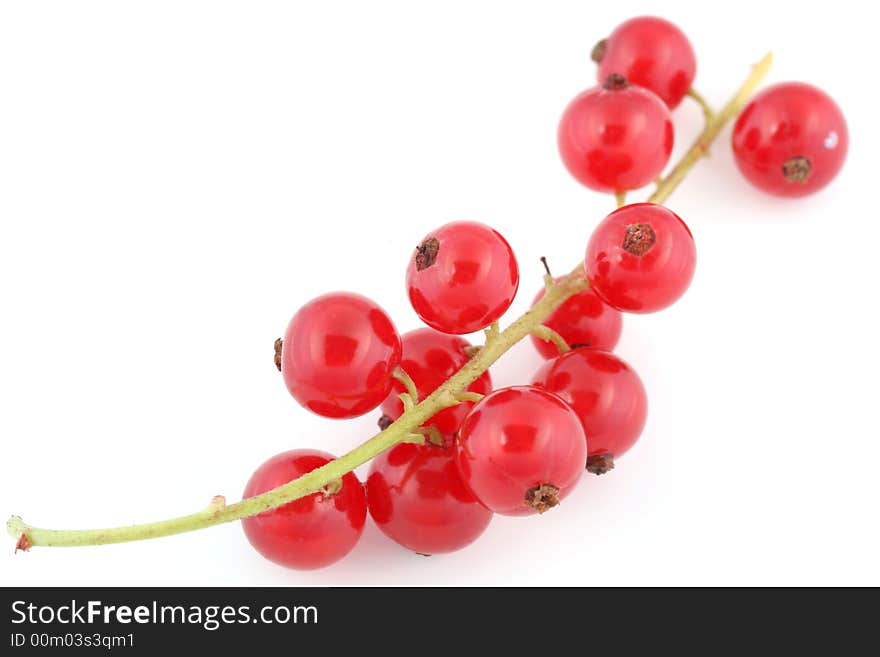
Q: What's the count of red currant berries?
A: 12